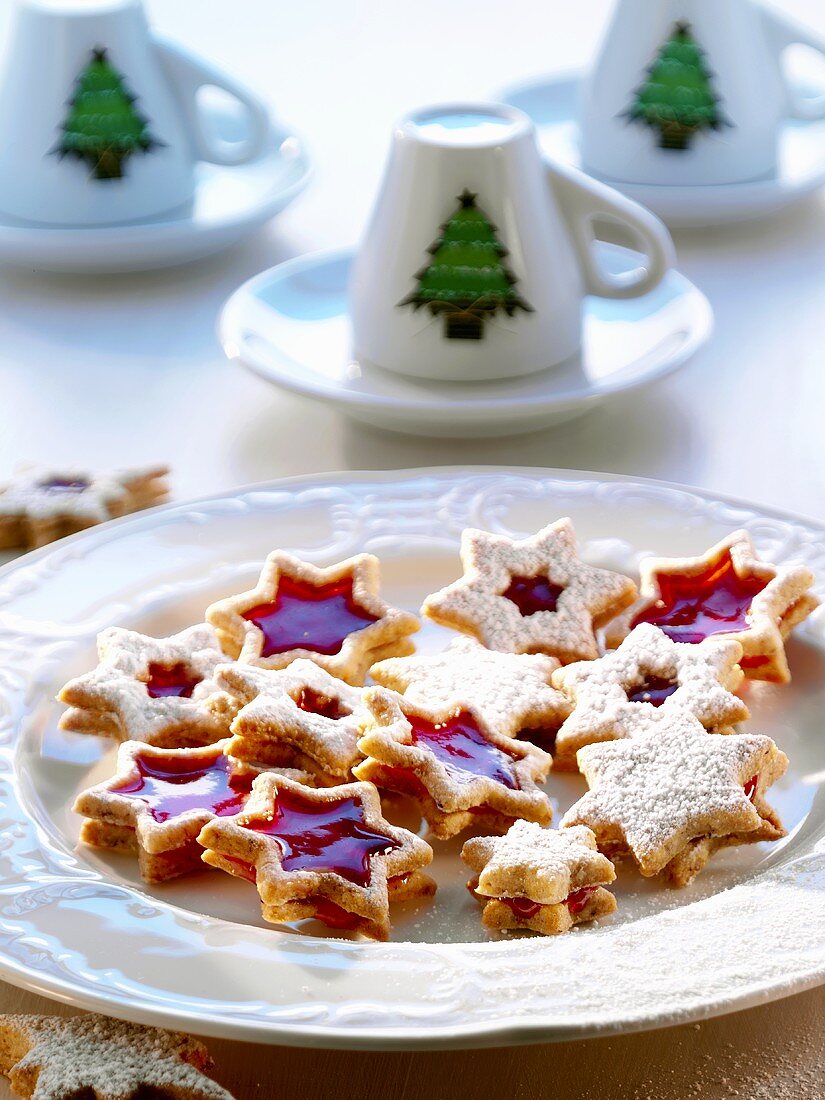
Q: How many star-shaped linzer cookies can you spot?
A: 14